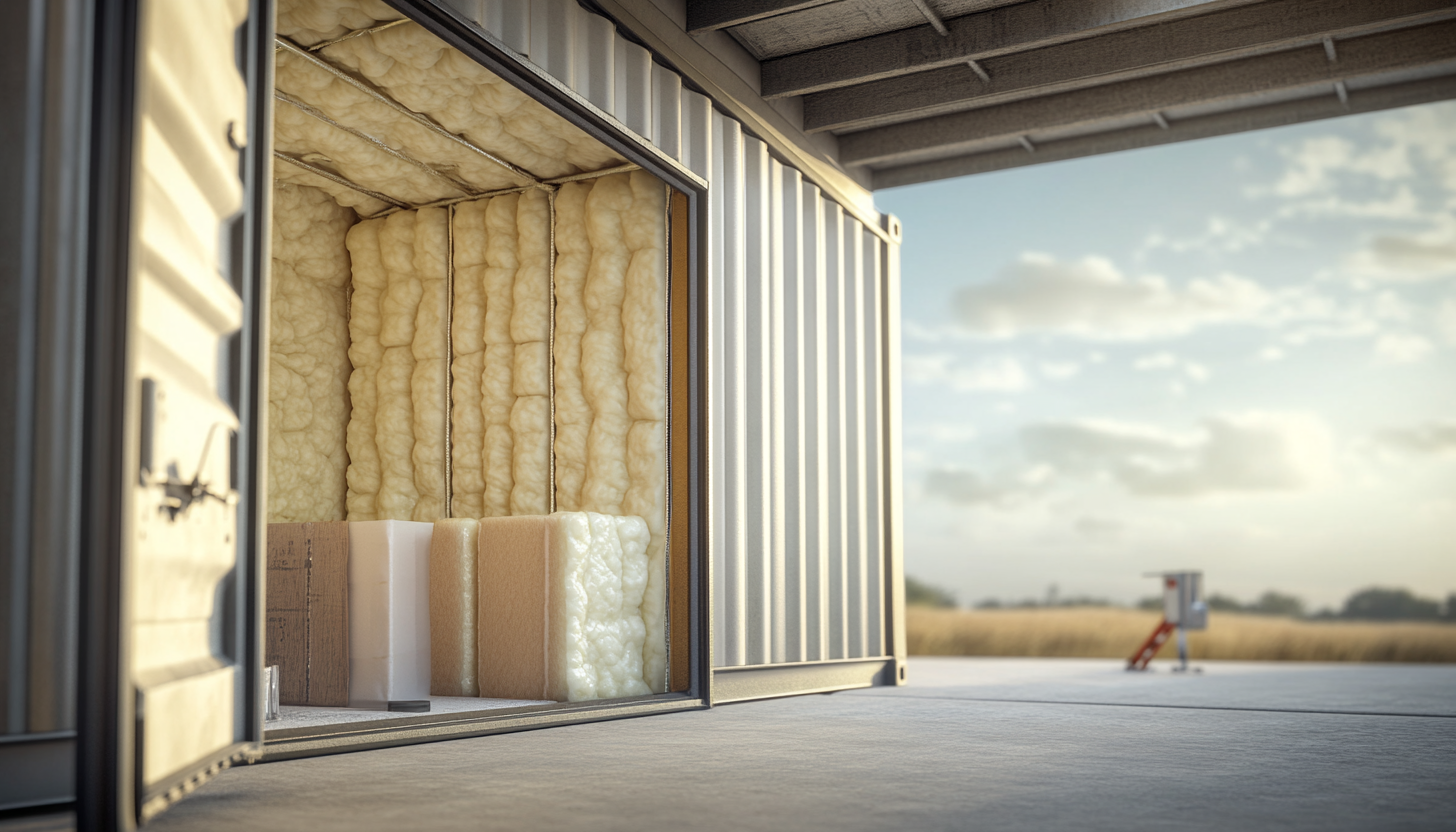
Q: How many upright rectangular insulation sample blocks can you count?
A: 4